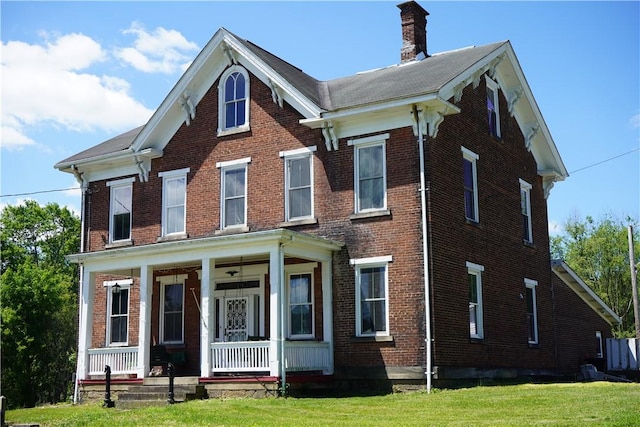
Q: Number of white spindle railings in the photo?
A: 3